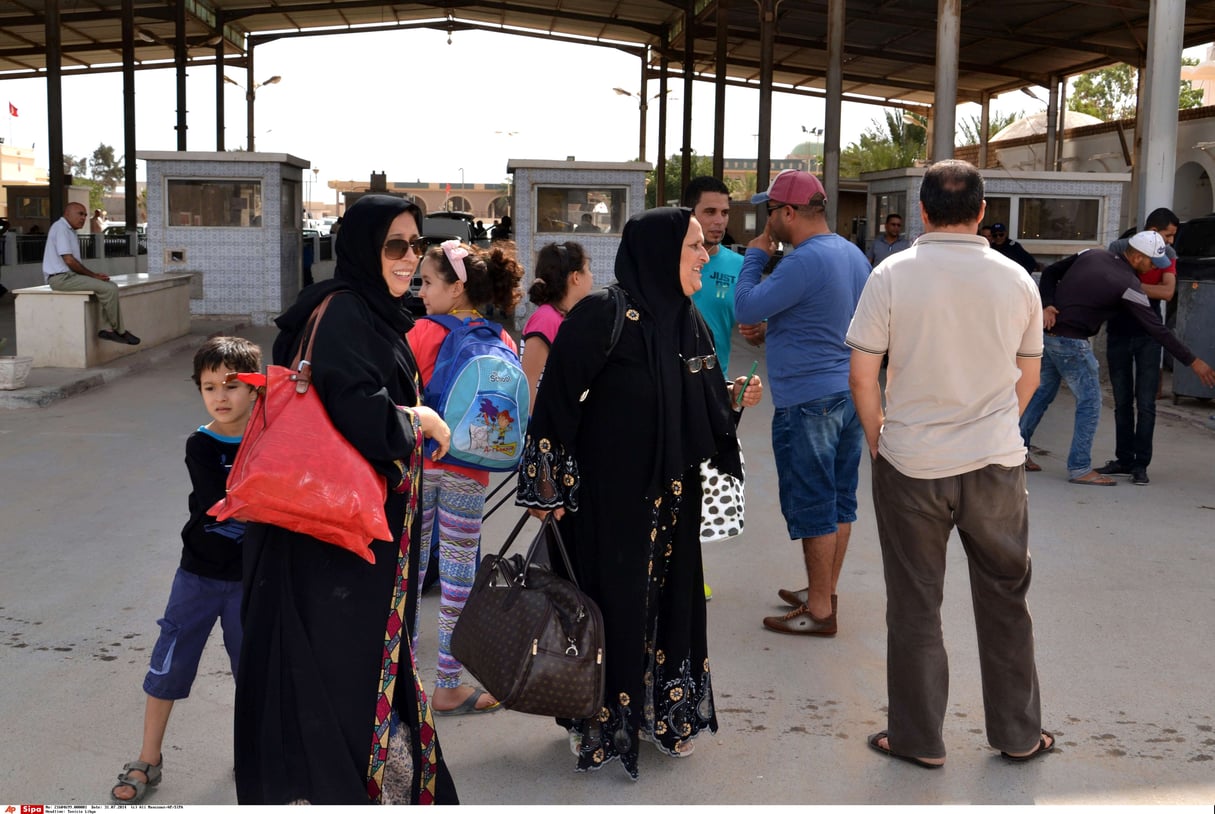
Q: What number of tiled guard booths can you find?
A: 3